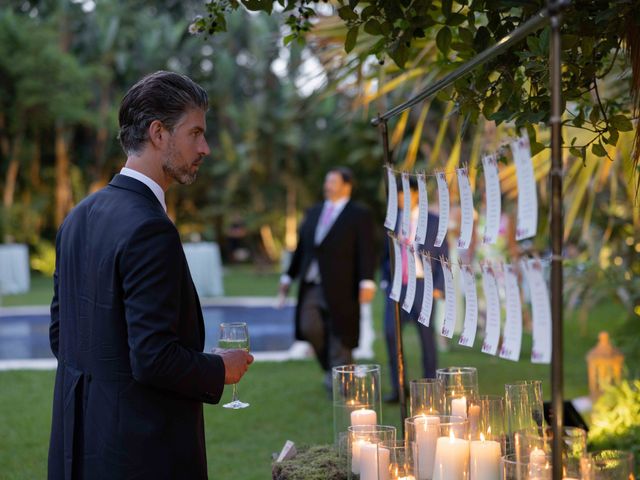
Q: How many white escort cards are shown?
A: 15